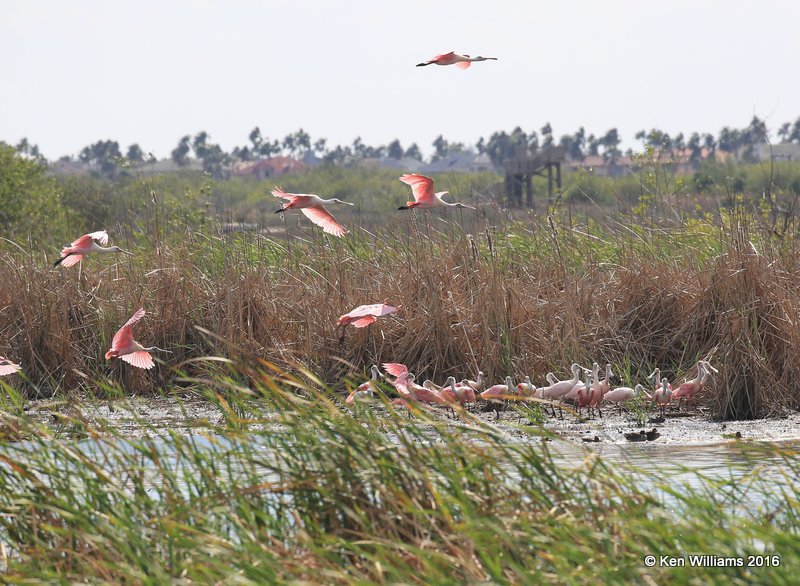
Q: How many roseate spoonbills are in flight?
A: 7